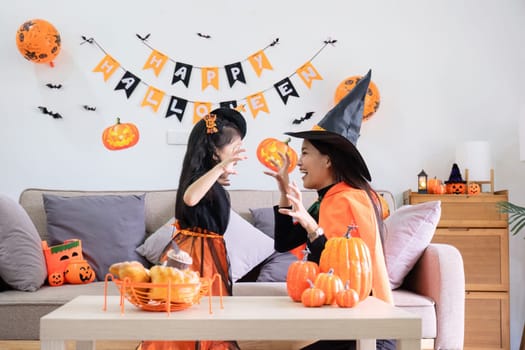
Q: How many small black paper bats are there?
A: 9